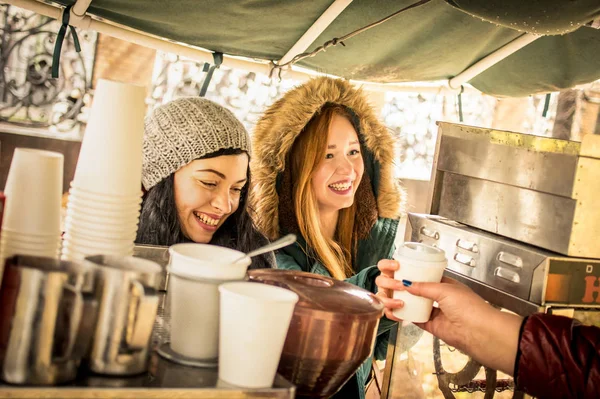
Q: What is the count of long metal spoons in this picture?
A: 1